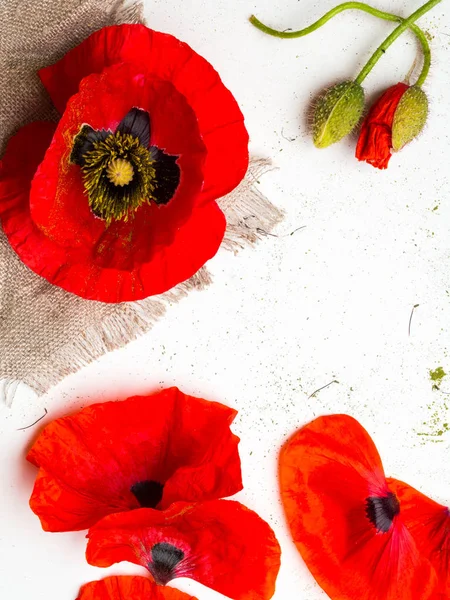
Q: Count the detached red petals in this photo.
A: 5